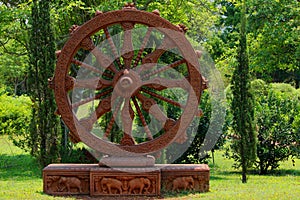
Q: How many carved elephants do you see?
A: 4